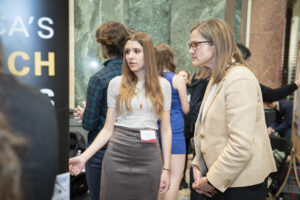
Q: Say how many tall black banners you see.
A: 1